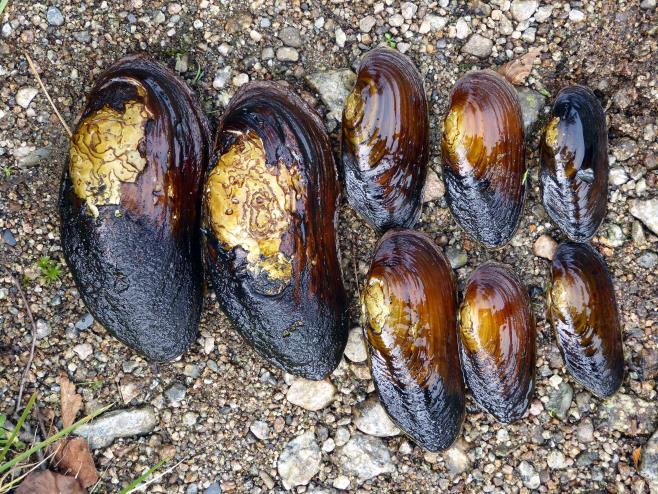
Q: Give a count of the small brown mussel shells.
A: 6